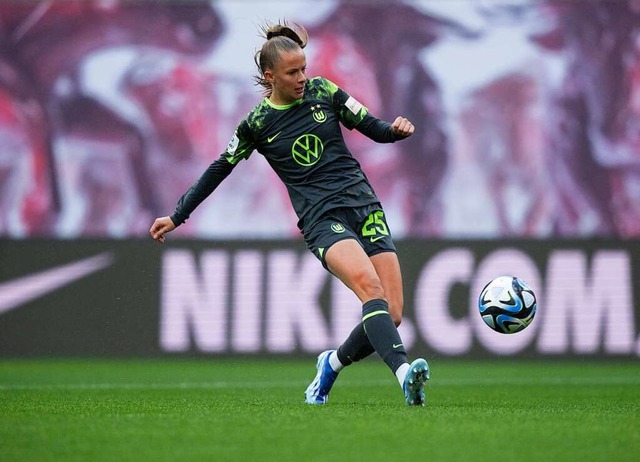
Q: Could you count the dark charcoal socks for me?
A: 2